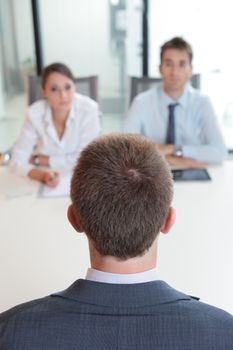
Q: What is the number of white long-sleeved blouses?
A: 1